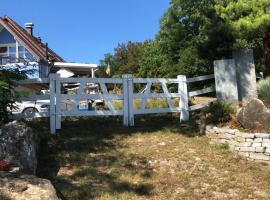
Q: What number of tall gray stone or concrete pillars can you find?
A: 2